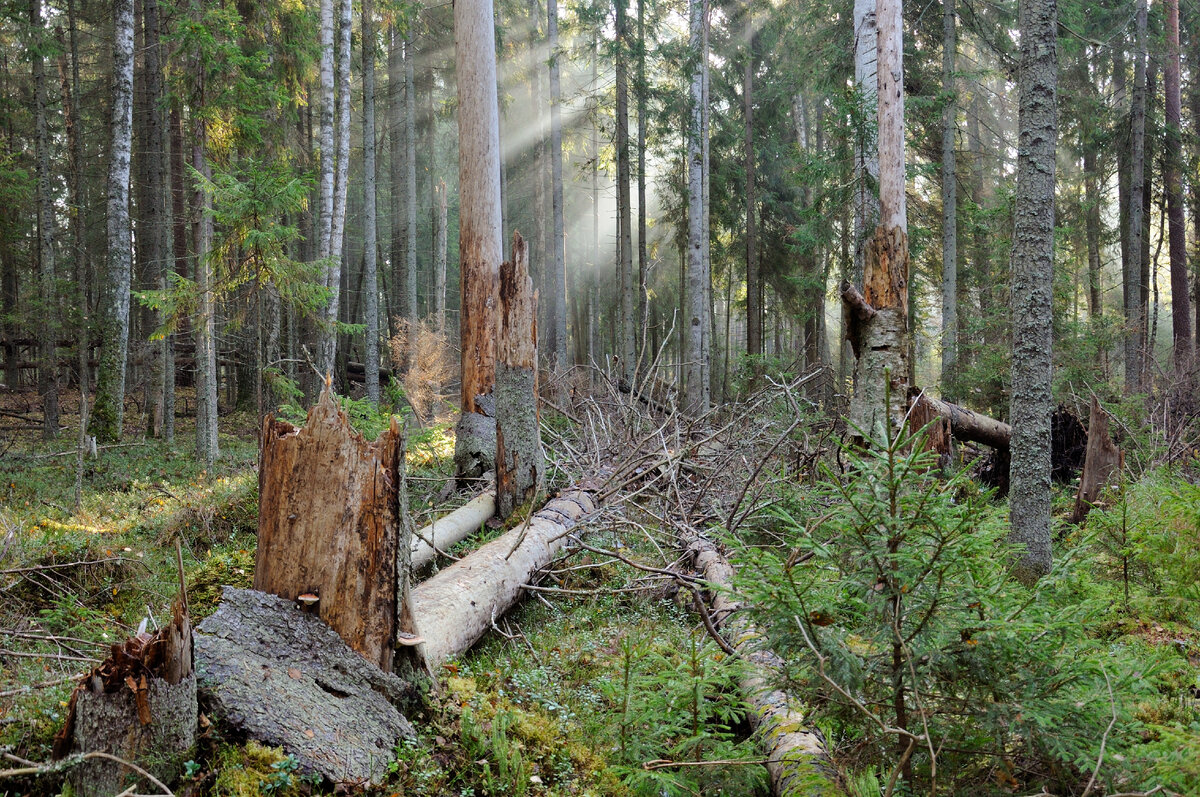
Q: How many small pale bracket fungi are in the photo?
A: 2